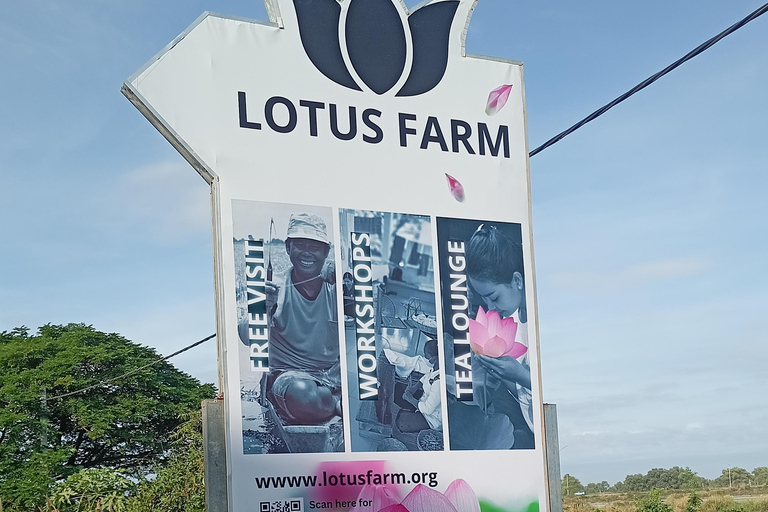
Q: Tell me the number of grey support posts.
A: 2